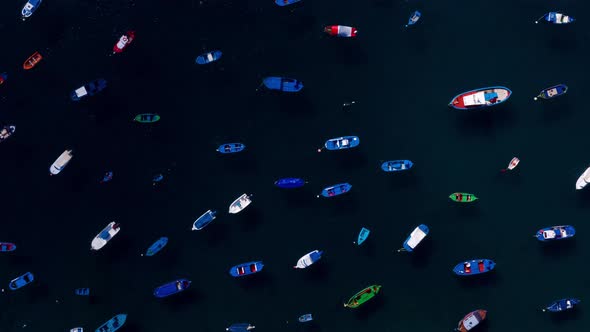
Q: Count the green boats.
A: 3